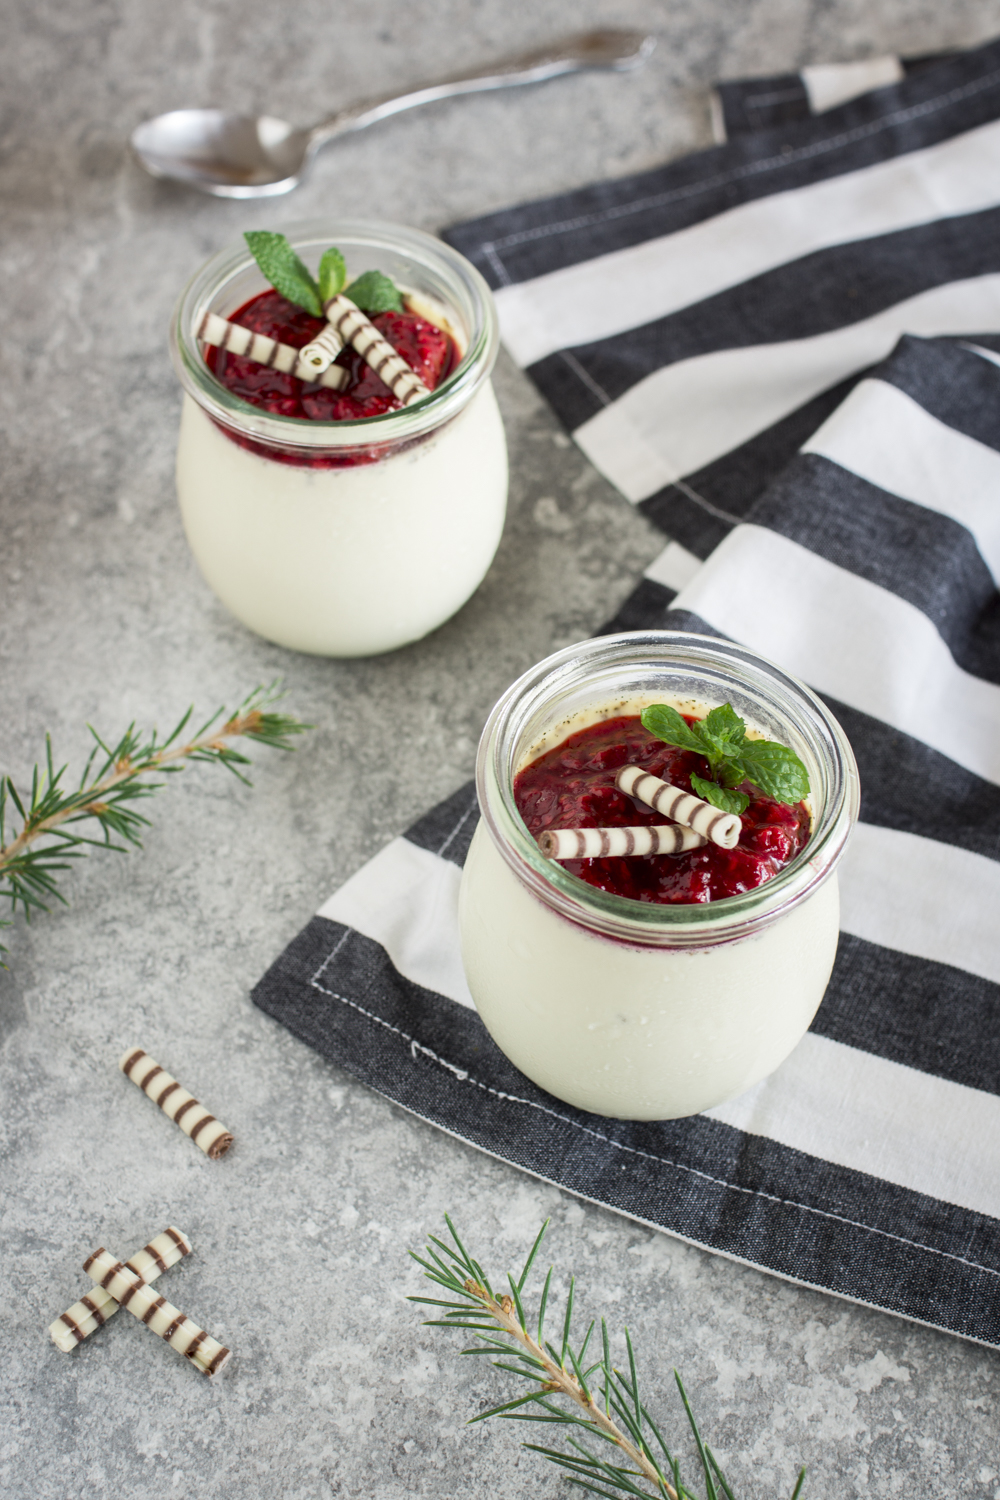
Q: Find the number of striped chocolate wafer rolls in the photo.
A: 8